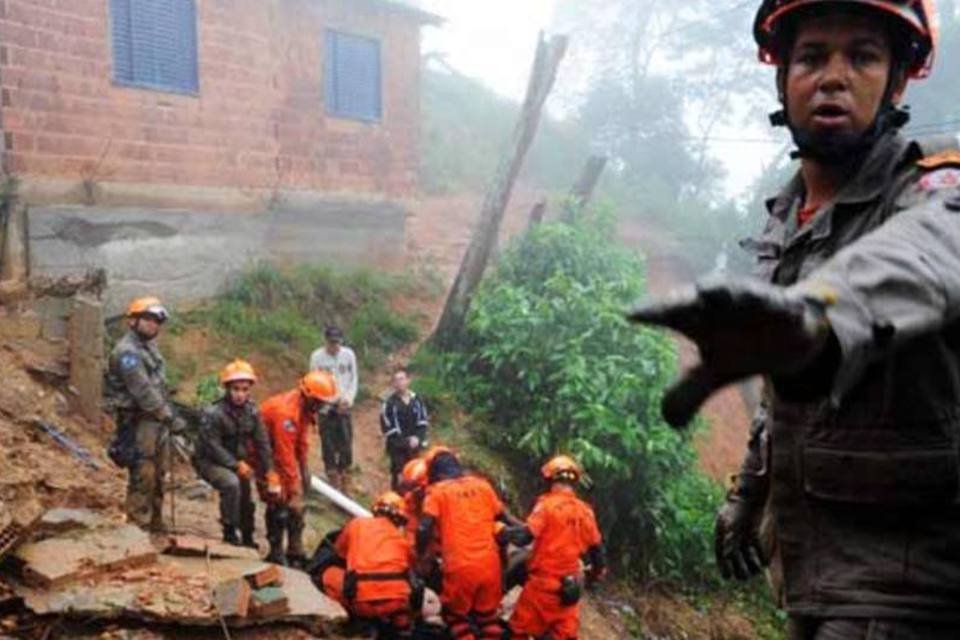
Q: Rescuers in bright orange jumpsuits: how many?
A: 5